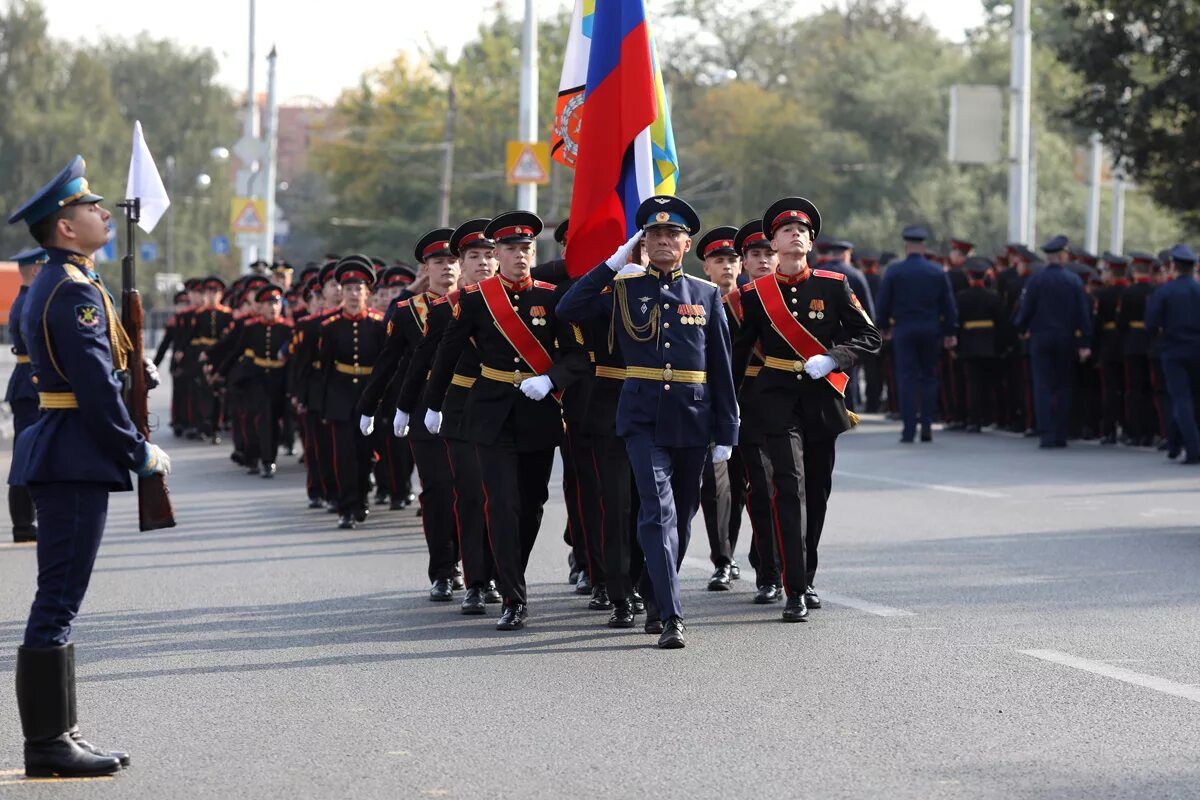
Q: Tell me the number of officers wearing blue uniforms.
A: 7